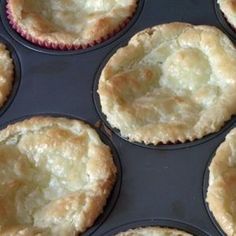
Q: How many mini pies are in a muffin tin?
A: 7